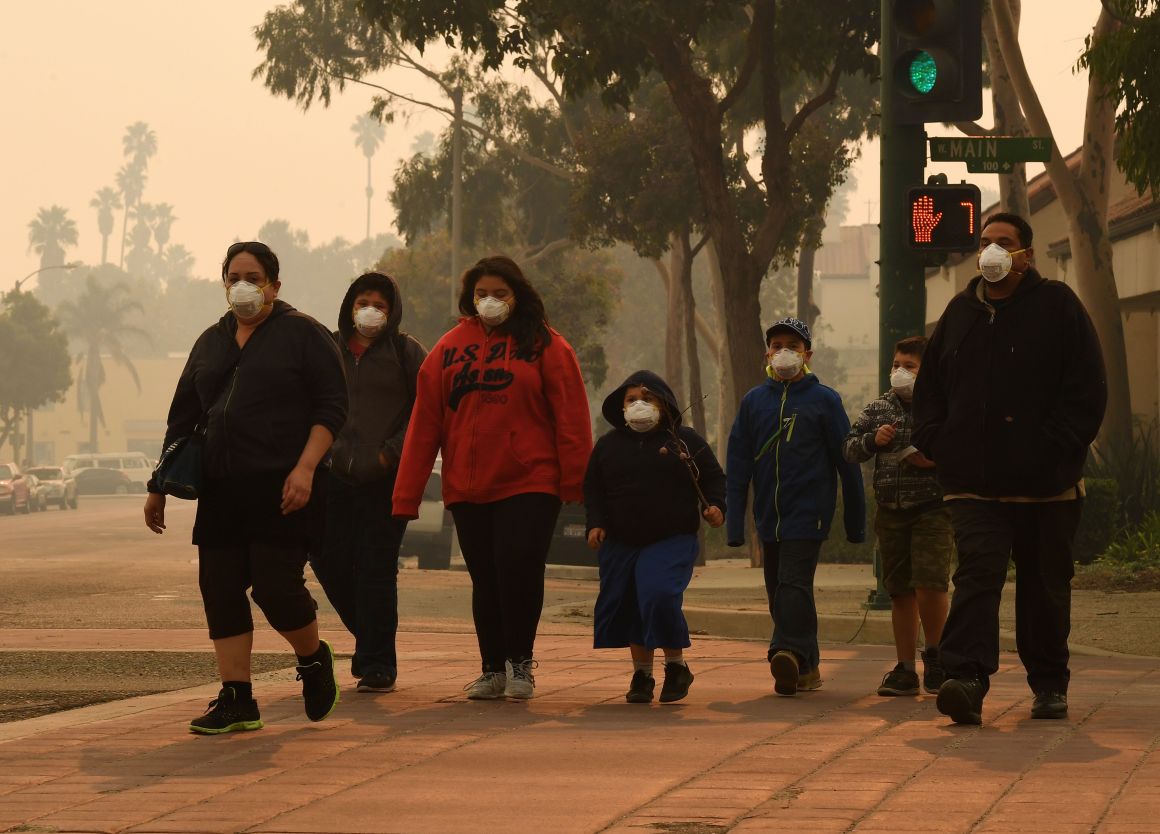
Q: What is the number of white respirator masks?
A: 7